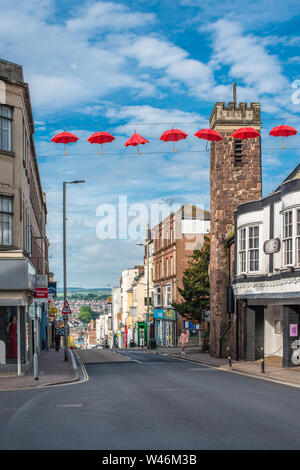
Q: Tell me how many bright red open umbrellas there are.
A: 7